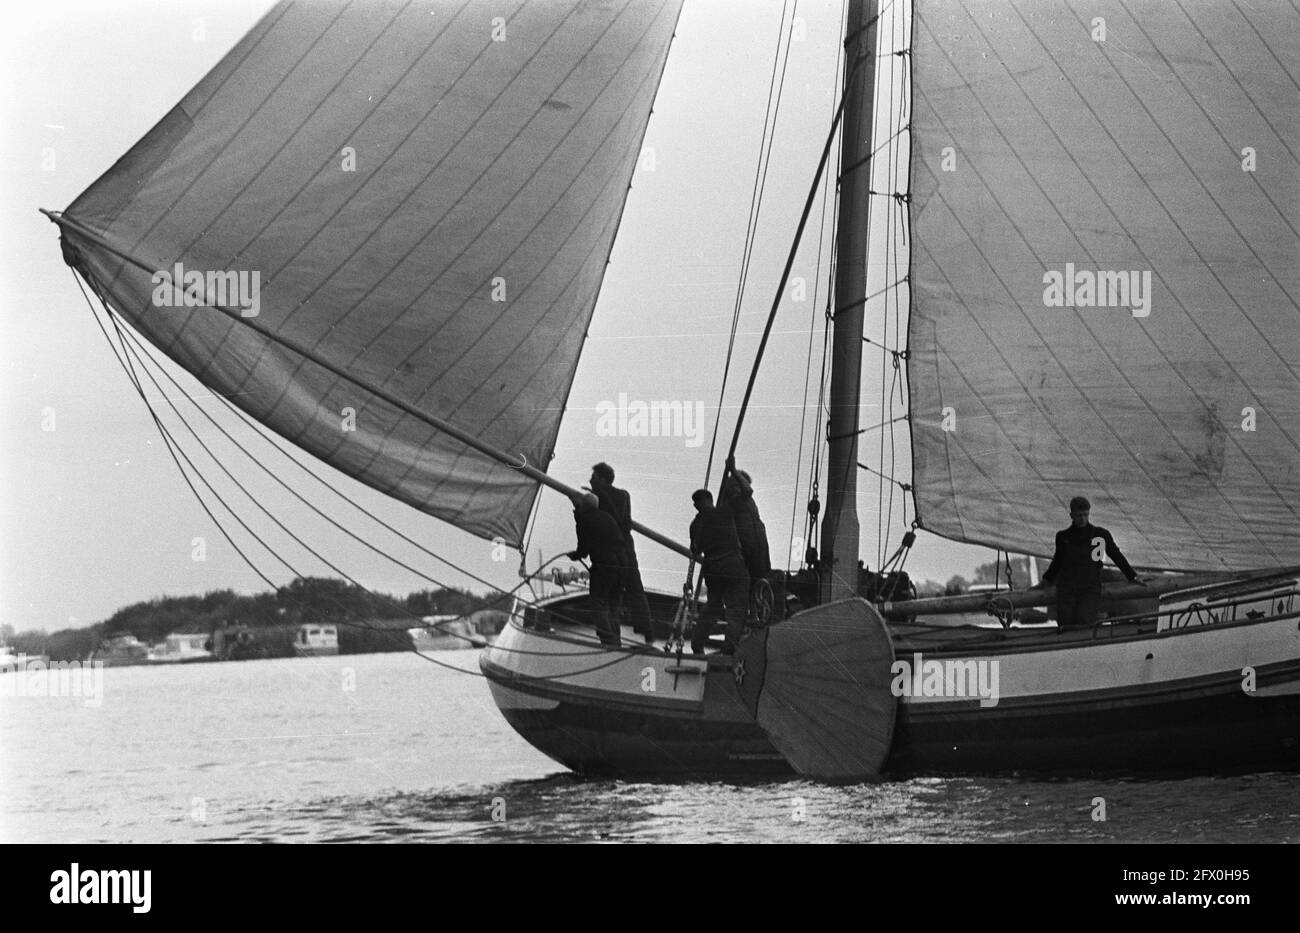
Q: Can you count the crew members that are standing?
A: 5